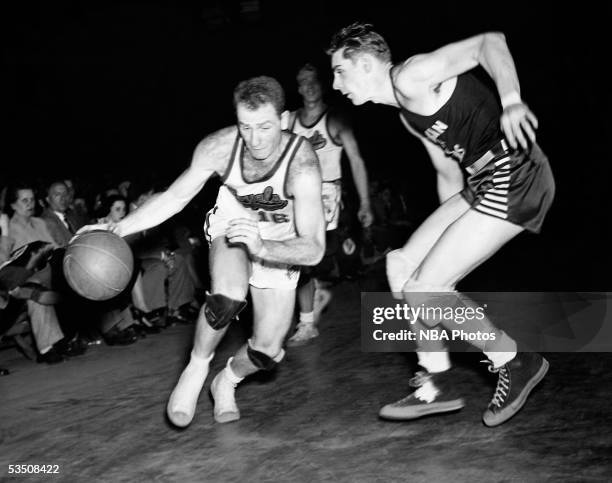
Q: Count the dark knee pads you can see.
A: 2